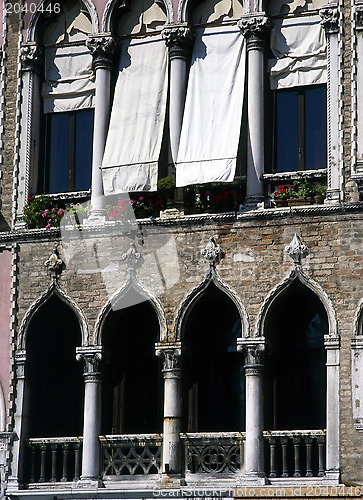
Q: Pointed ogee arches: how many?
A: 4